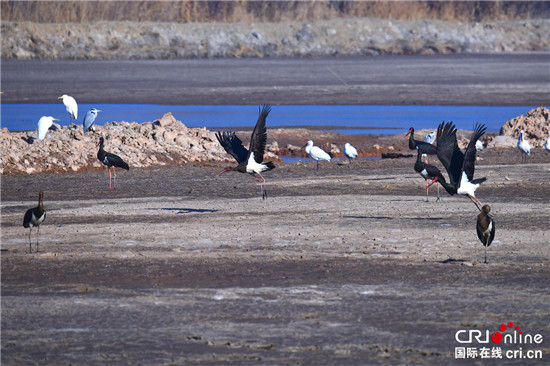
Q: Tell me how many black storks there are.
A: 7